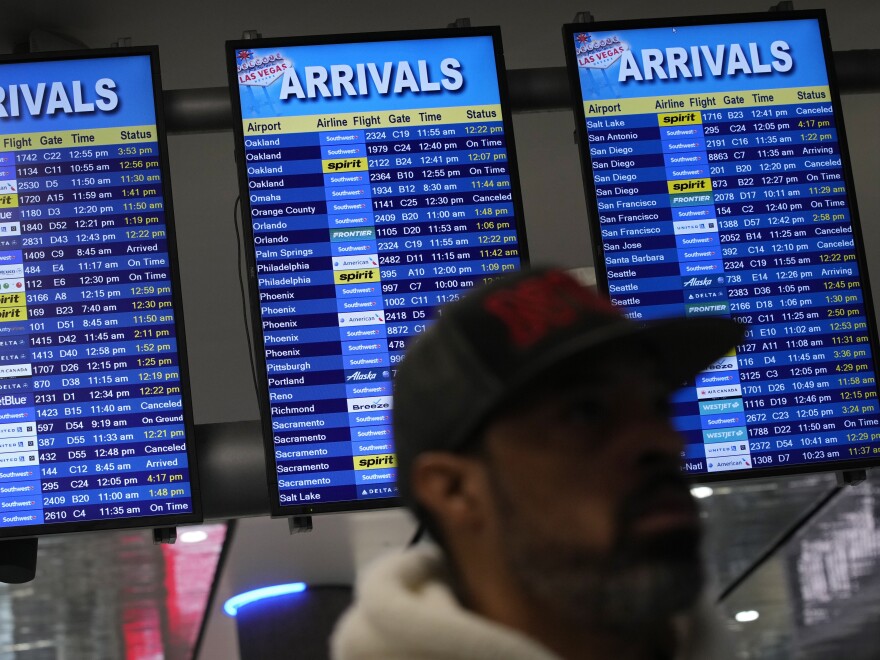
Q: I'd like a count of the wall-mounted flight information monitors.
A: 3